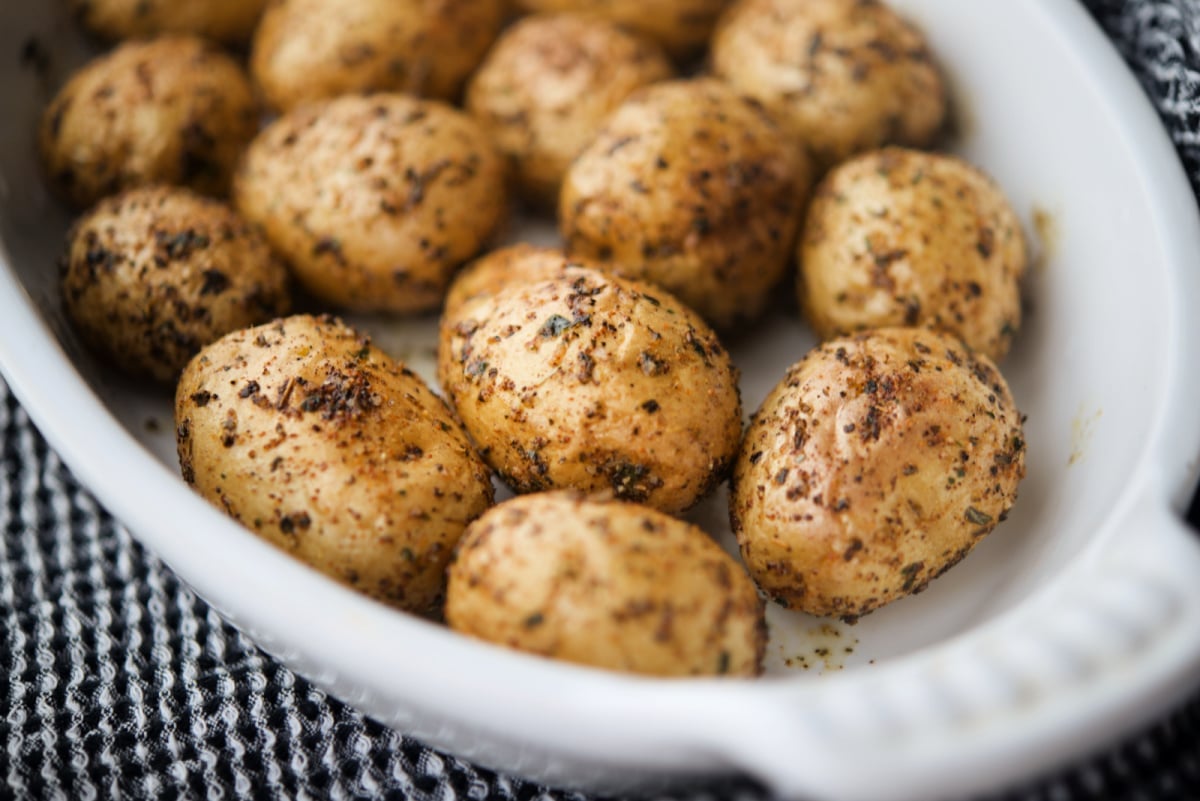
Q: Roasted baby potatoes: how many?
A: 14